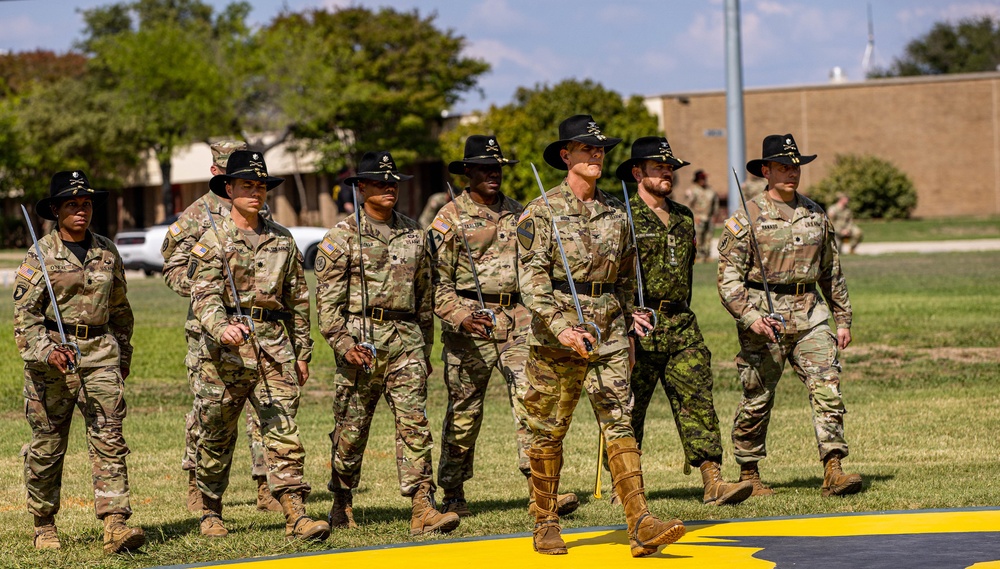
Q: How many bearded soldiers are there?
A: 1